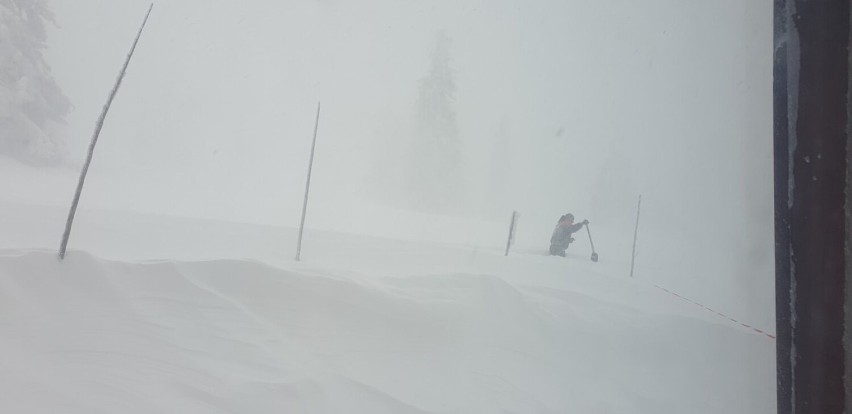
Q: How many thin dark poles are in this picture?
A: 4